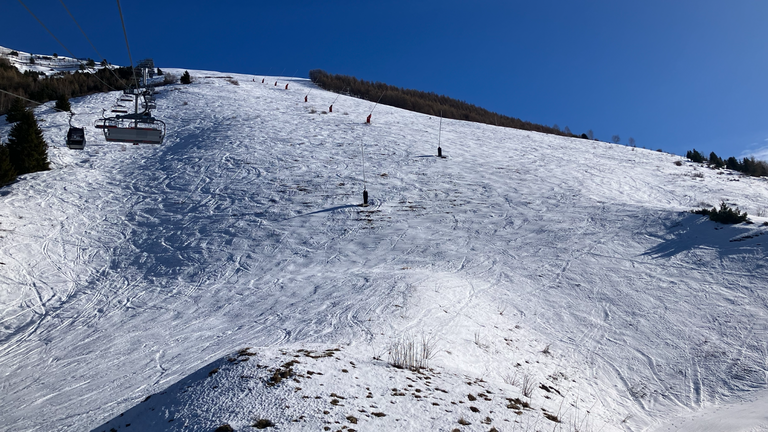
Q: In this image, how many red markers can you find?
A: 7